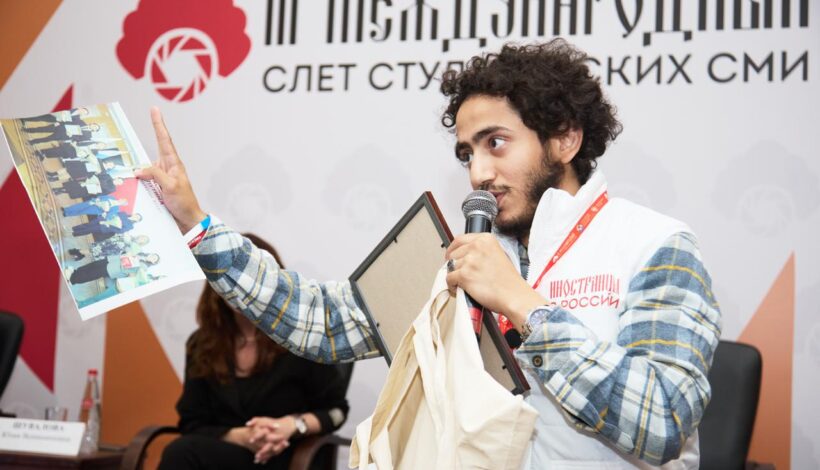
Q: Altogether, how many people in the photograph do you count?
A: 10